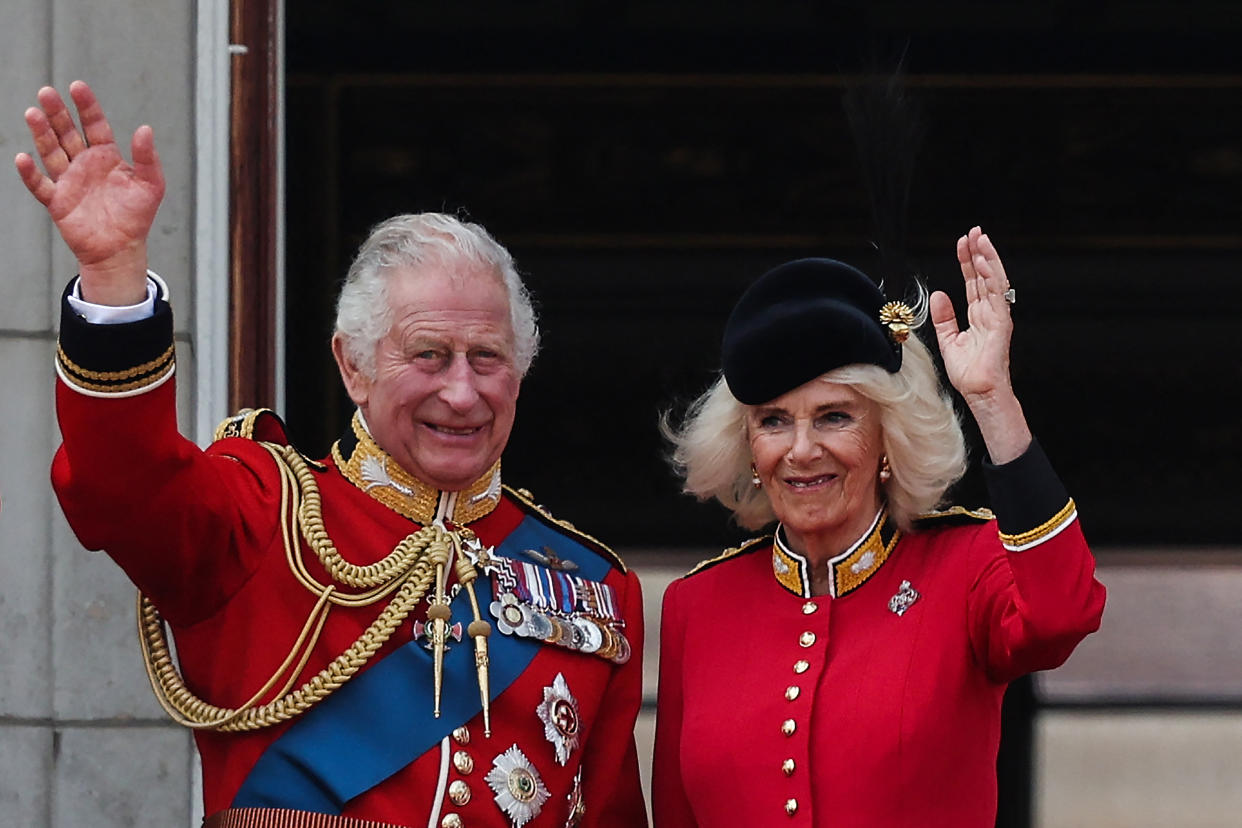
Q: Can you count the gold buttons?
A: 11